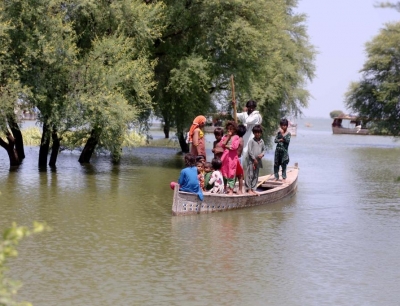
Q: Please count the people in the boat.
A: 12